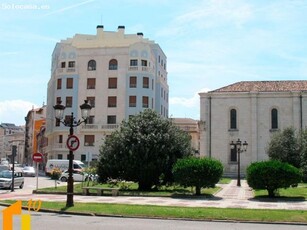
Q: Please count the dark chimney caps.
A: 3